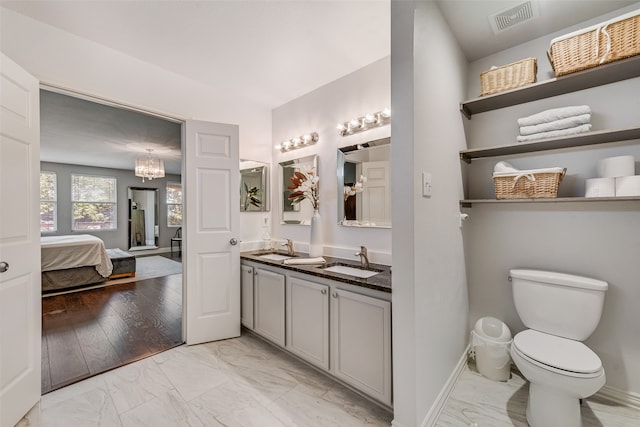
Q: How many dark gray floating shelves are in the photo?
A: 3